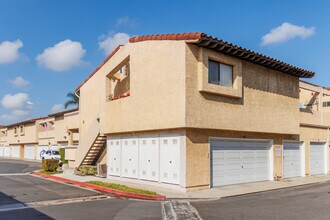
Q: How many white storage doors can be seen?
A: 4